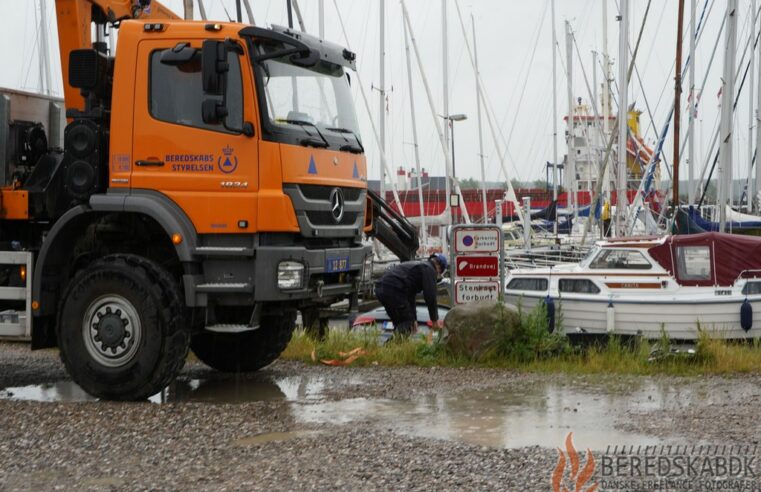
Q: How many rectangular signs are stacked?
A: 3